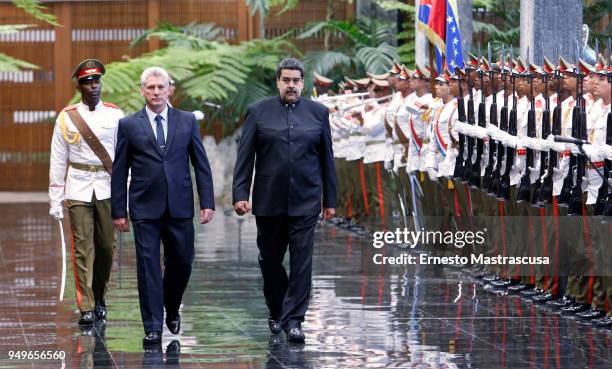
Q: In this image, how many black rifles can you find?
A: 12